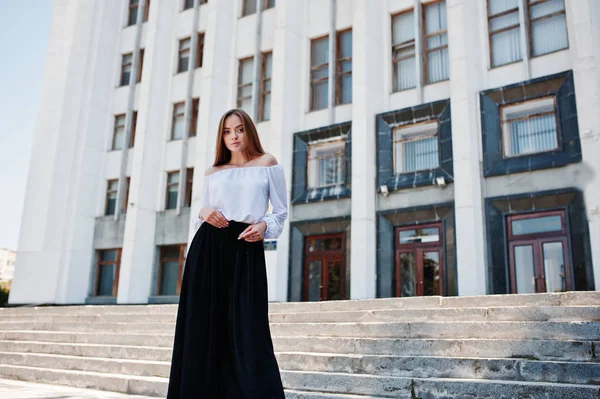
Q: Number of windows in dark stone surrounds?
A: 3